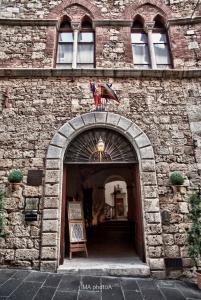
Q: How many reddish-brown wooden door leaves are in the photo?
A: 2